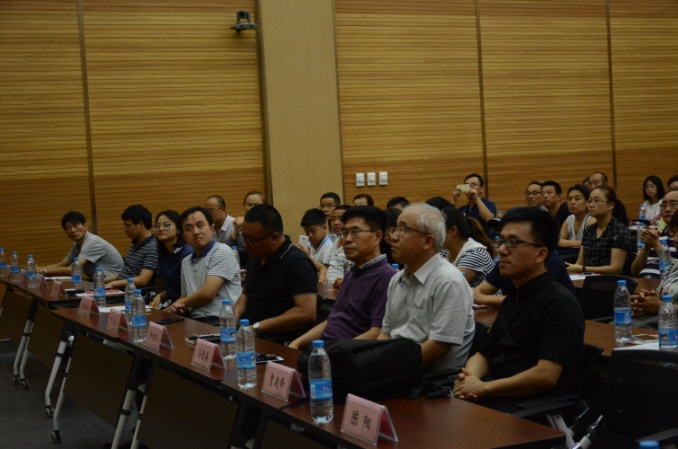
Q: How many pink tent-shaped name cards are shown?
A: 10